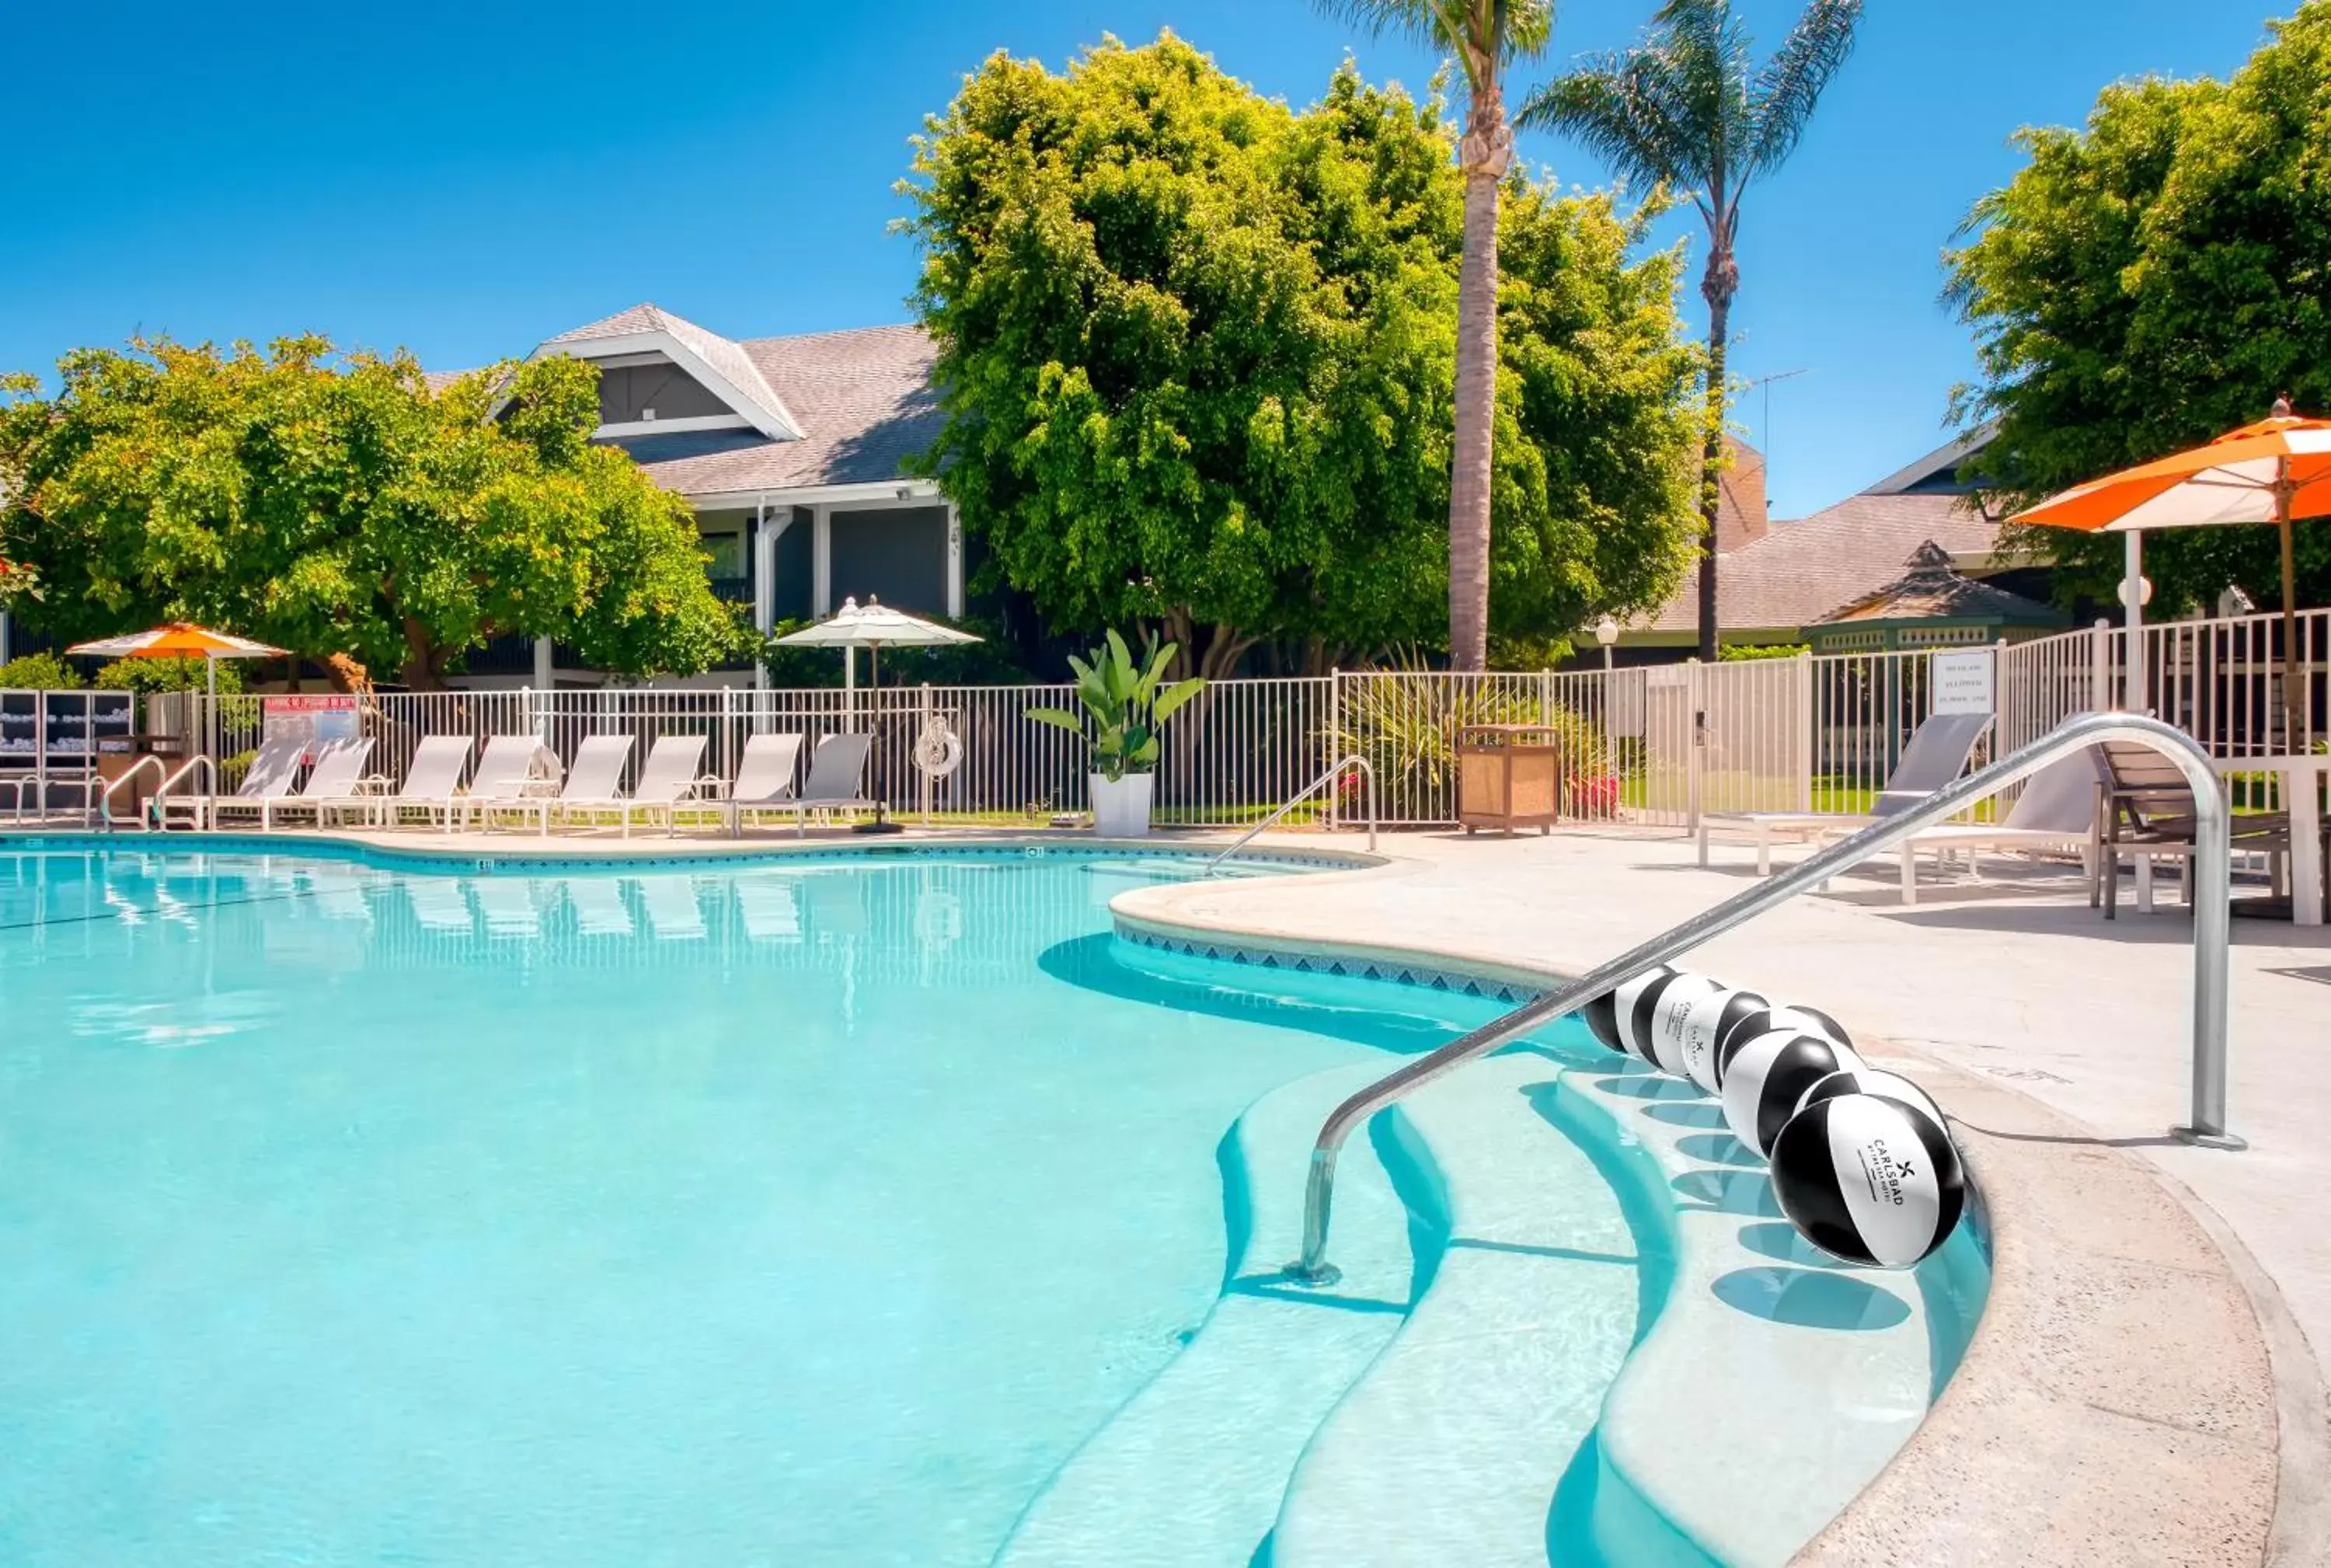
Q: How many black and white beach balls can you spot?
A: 7